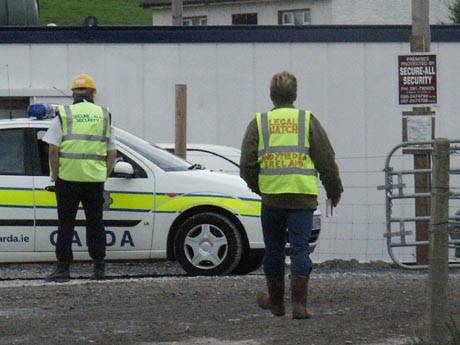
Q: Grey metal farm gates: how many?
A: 1